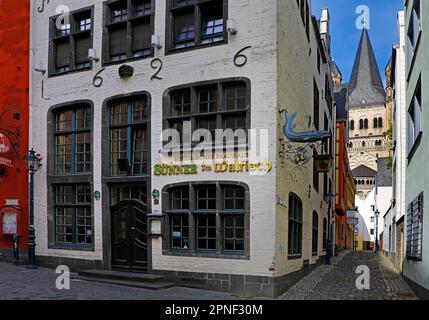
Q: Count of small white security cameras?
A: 4